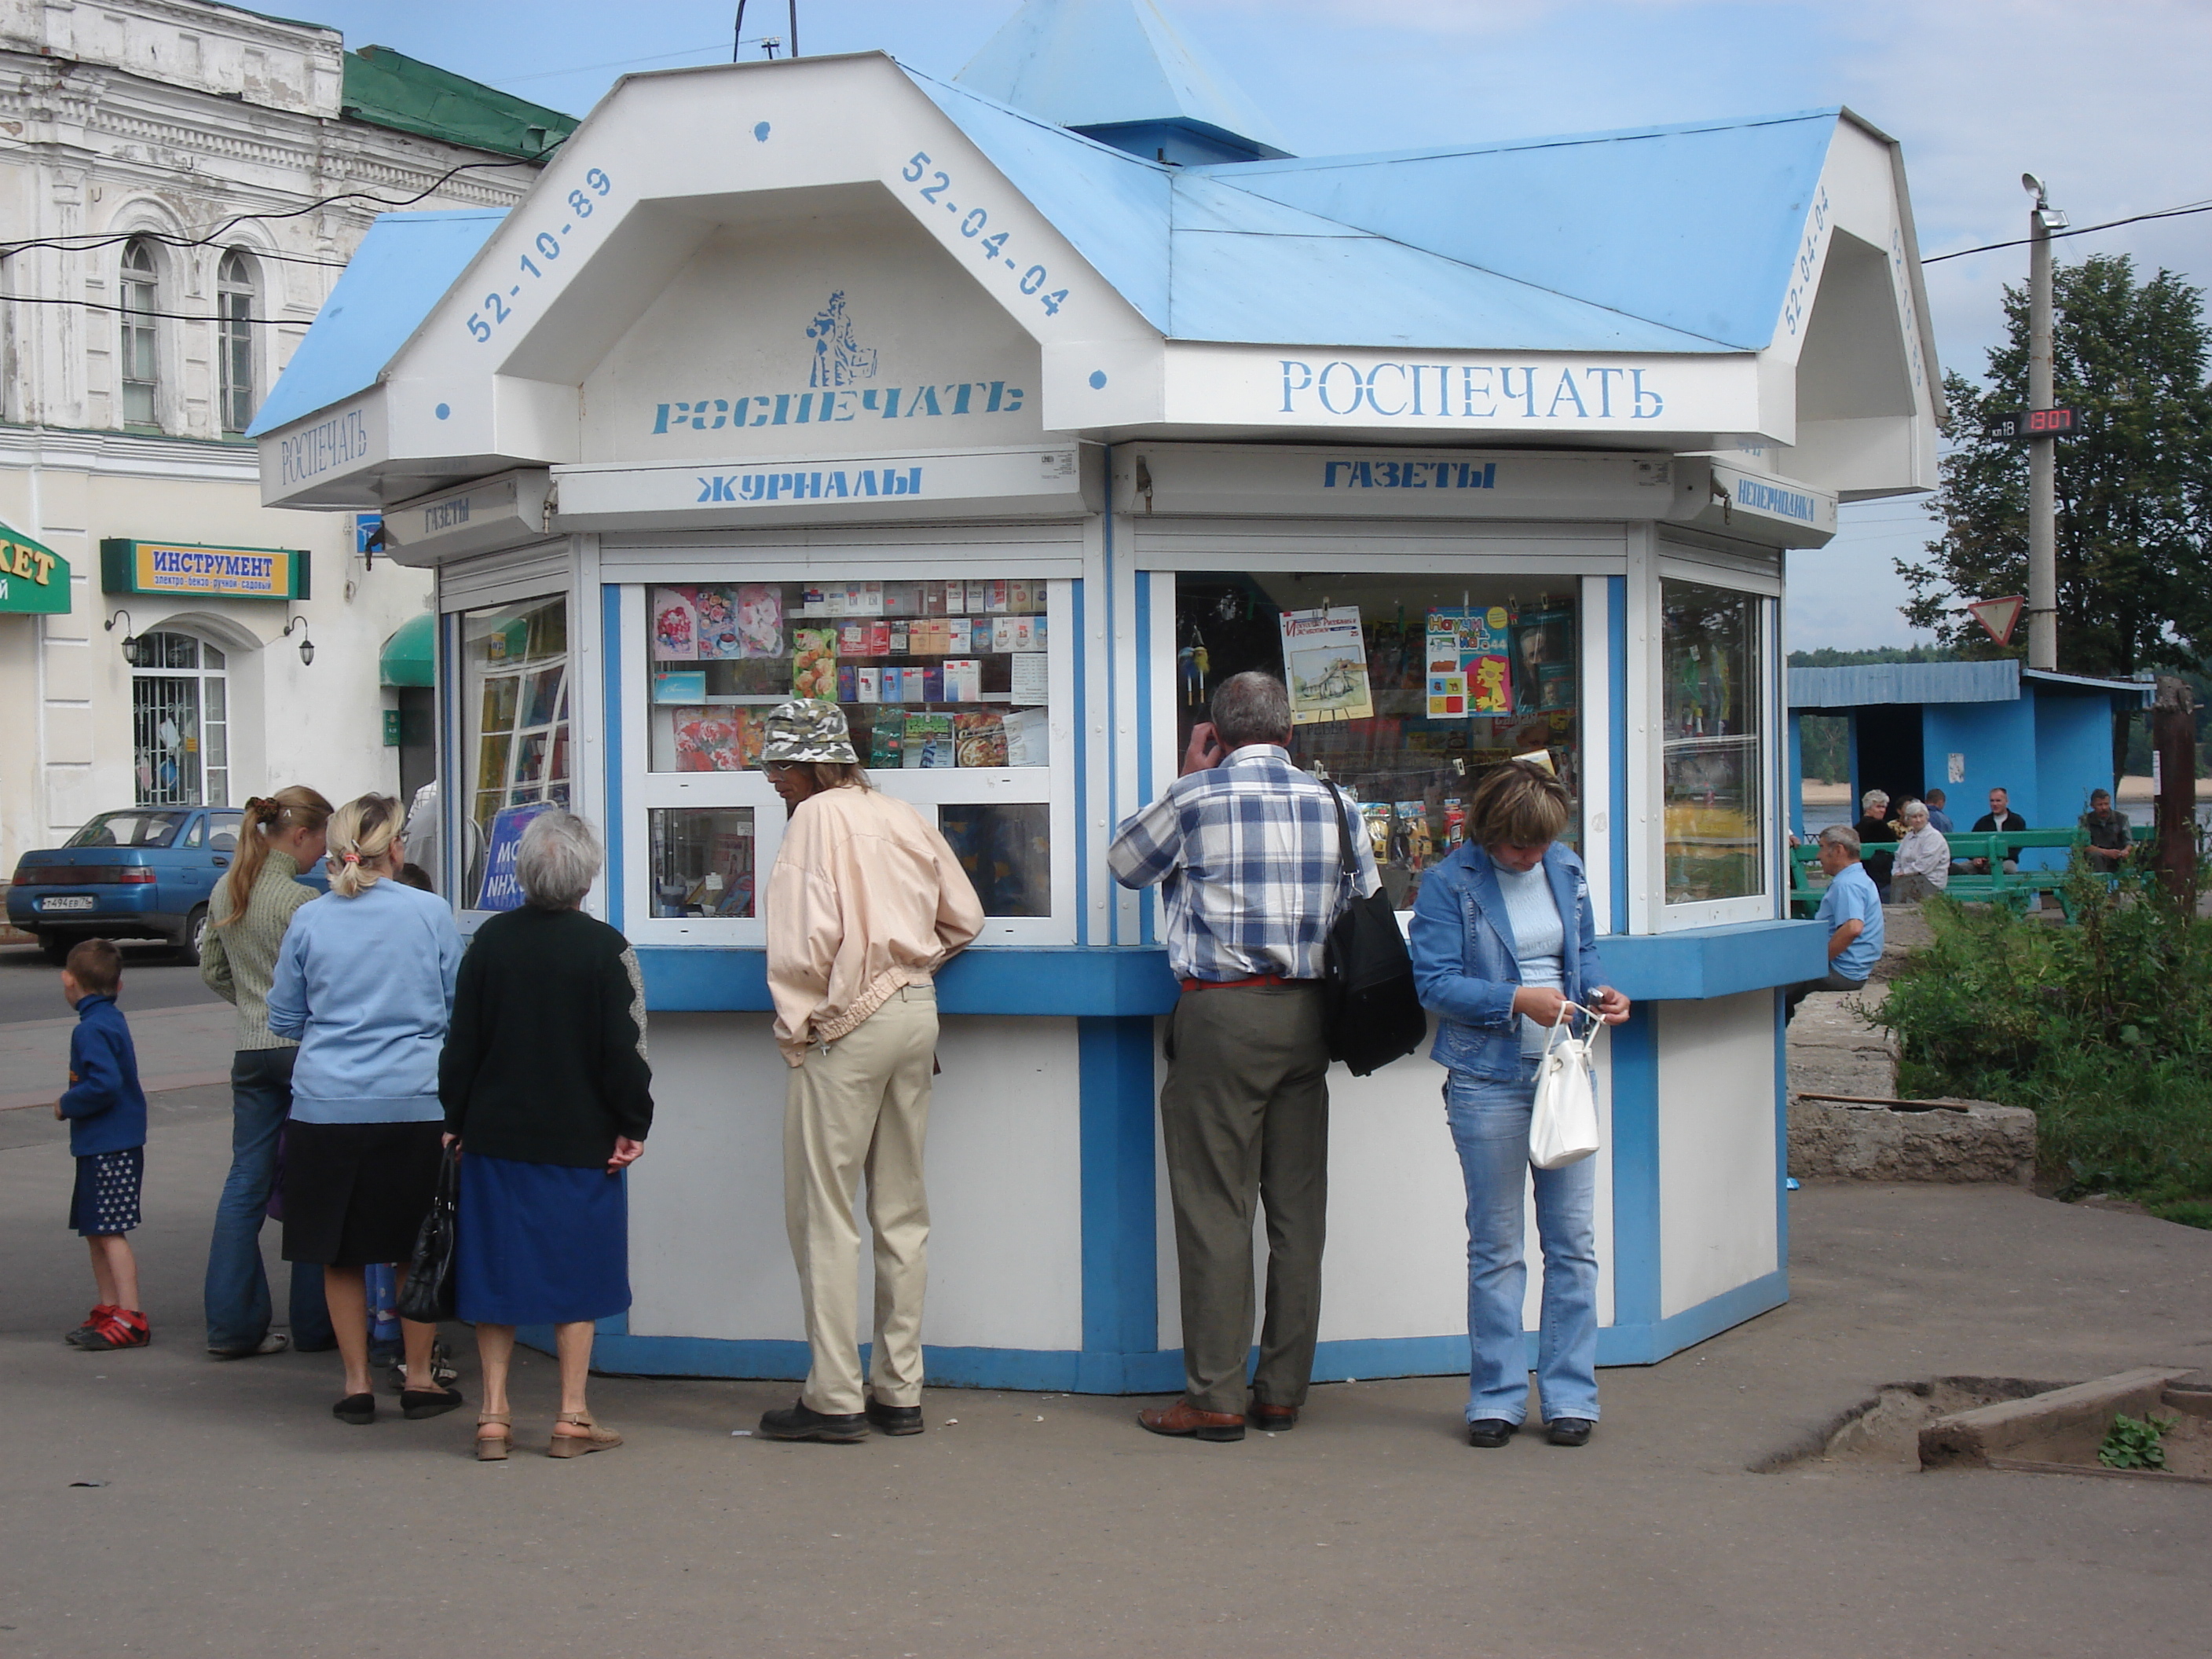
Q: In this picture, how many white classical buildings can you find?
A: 1